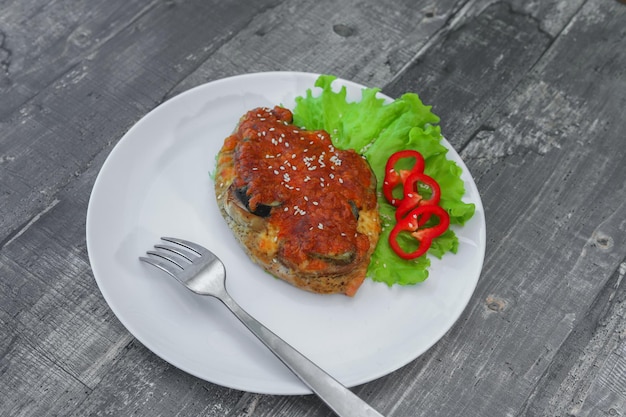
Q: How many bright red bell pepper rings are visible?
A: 3